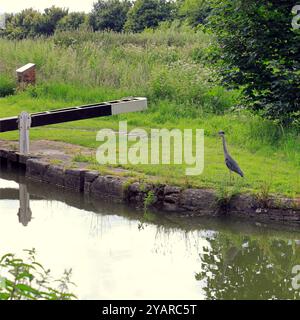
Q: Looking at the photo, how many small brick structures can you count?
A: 1